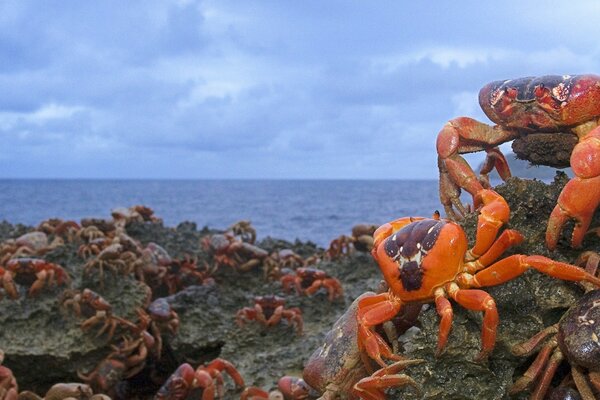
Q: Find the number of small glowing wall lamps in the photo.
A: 0